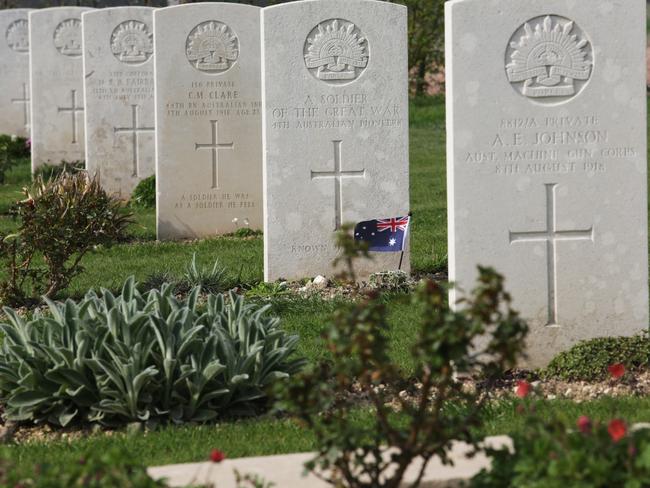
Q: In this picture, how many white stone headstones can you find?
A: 6